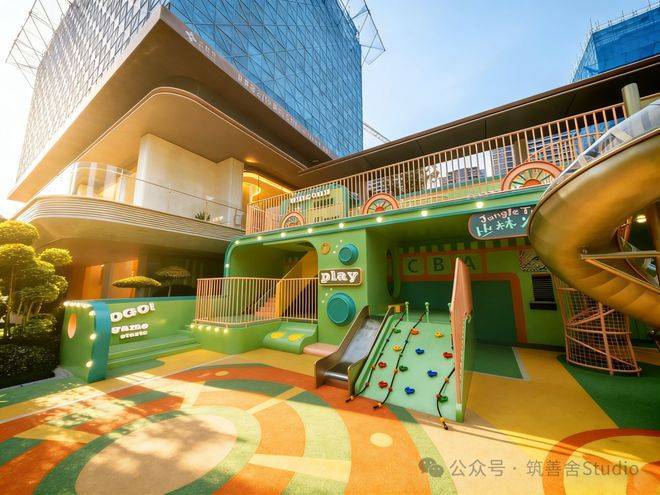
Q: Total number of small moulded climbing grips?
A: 12